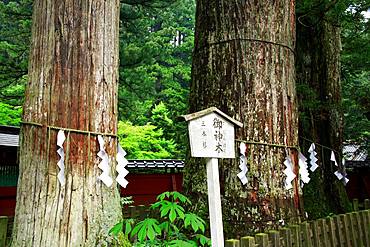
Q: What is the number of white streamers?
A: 8